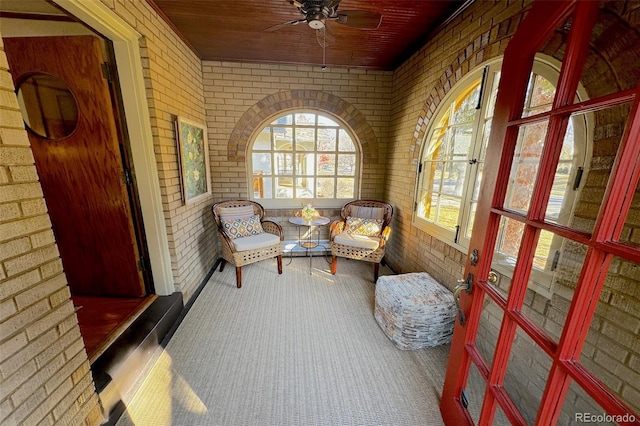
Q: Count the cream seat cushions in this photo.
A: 2